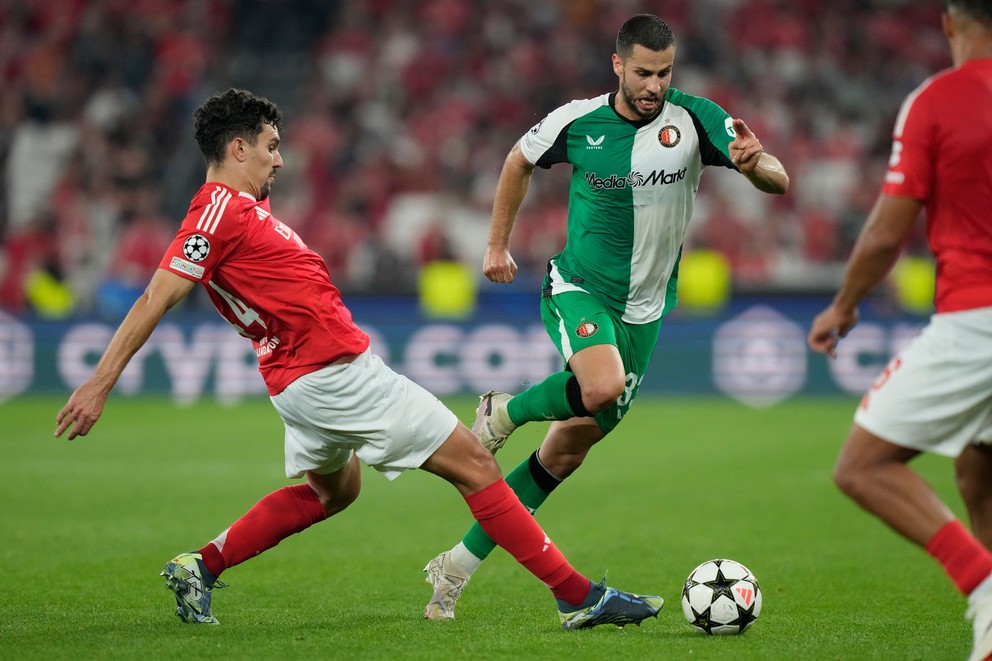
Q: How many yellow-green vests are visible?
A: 4